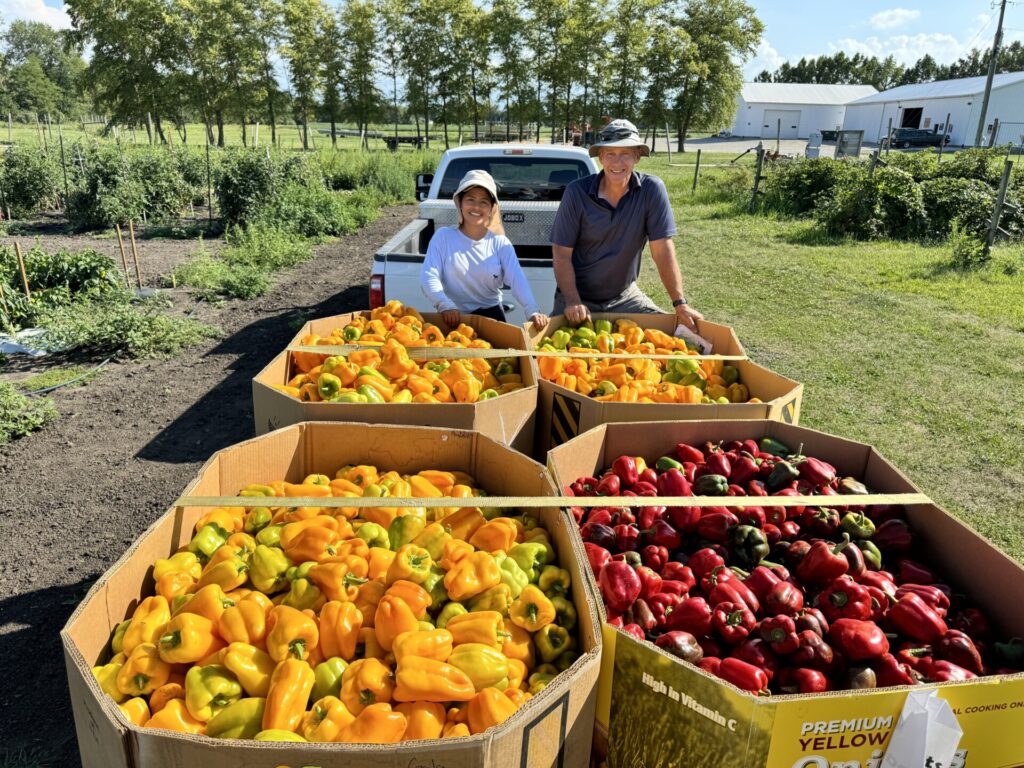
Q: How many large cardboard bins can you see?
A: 4